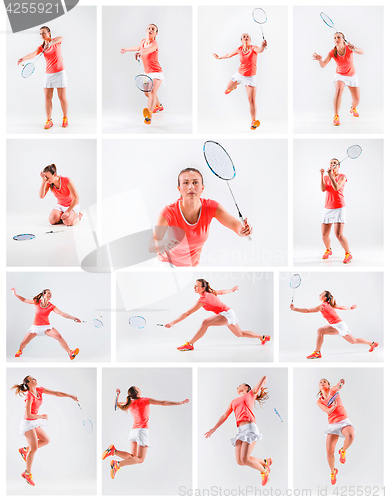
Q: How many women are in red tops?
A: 14